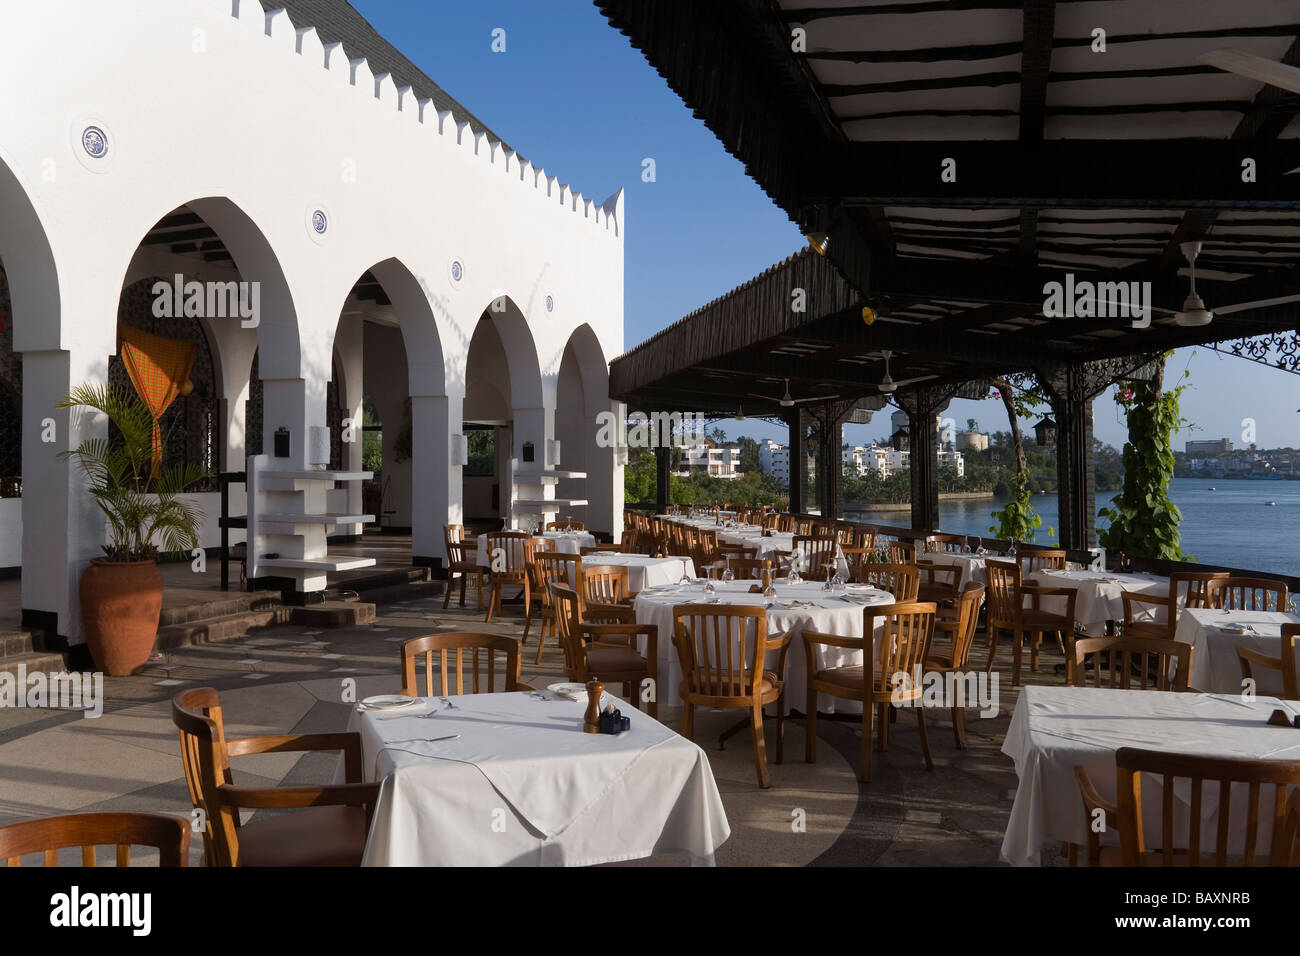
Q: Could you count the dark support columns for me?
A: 5